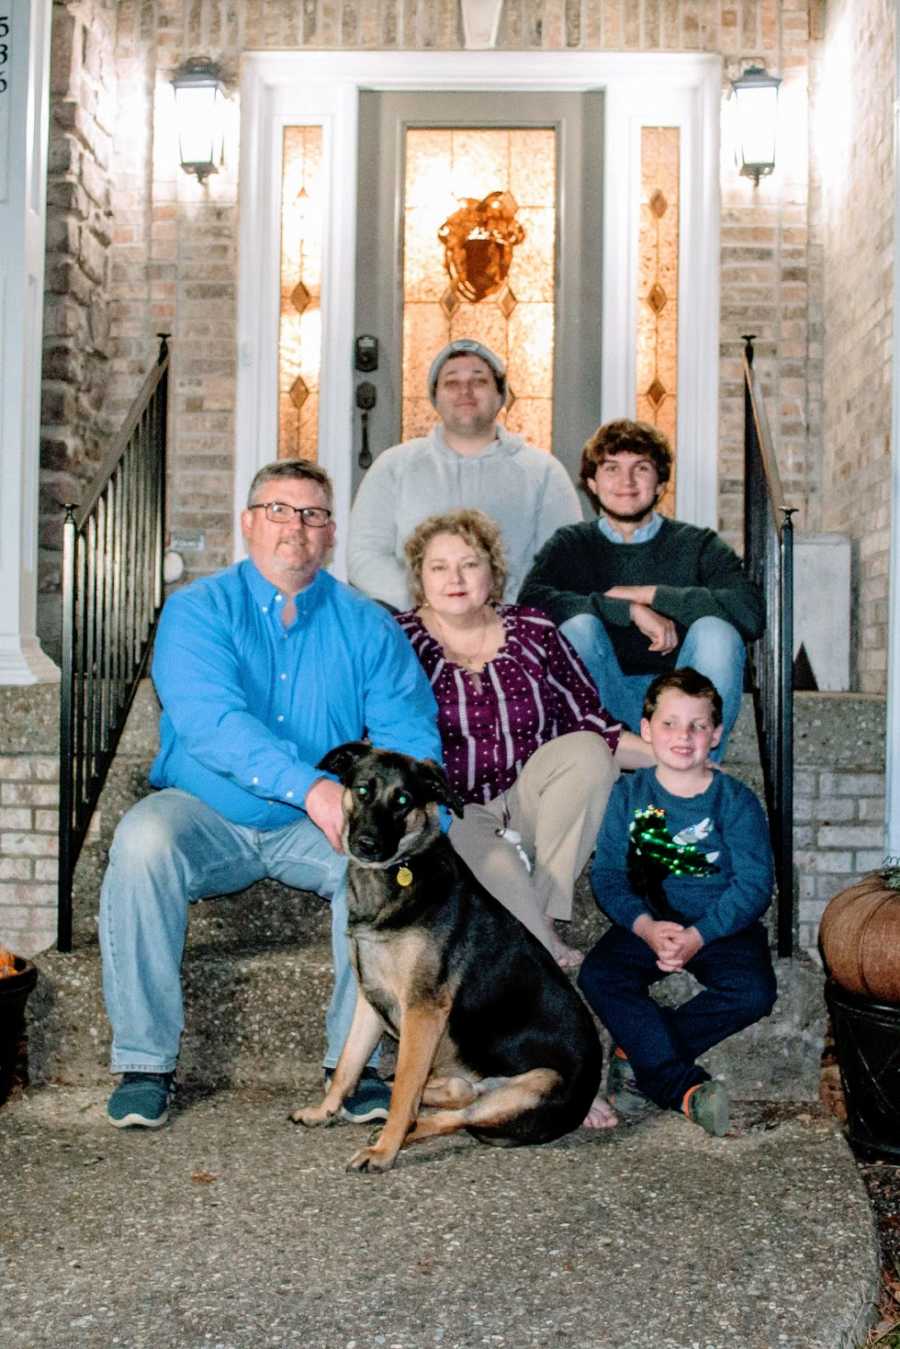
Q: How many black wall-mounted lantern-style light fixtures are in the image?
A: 2